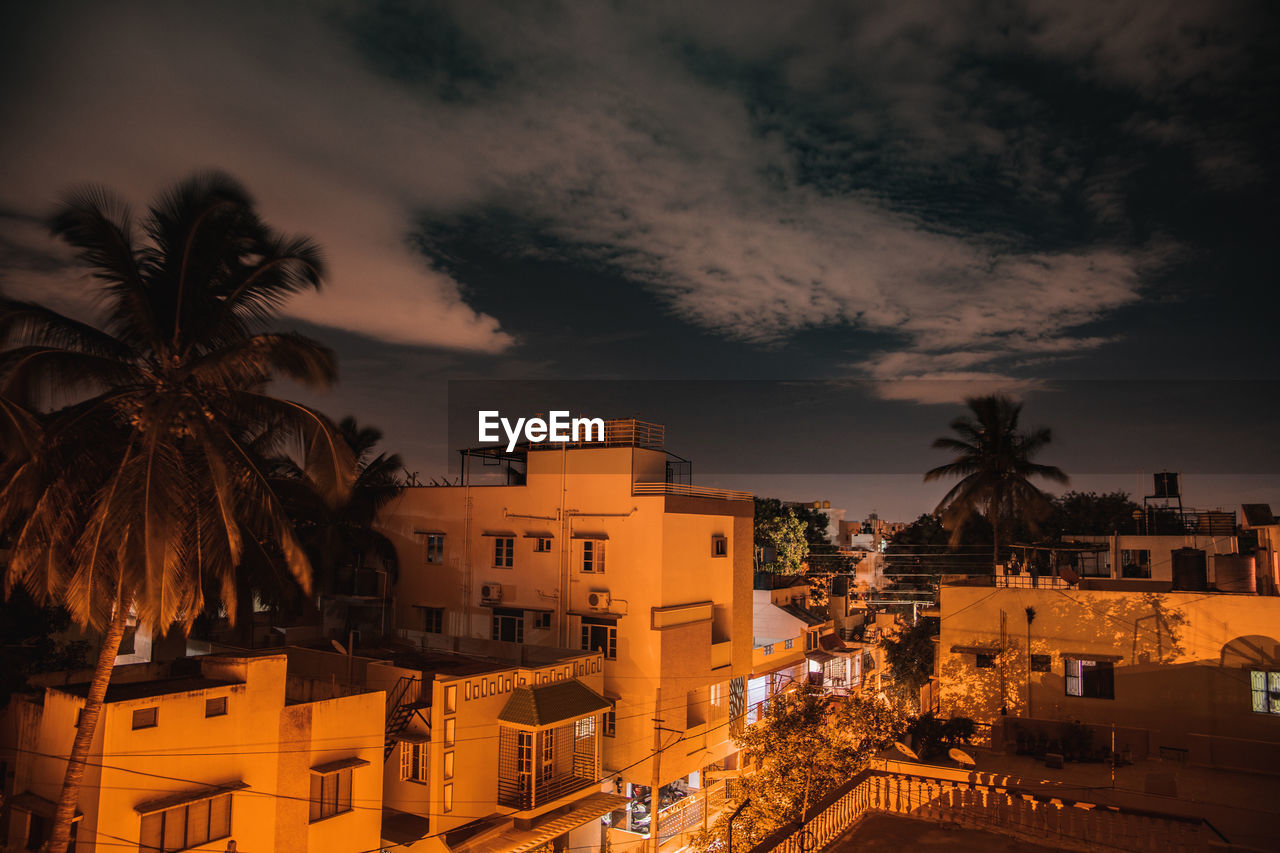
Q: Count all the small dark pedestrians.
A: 0